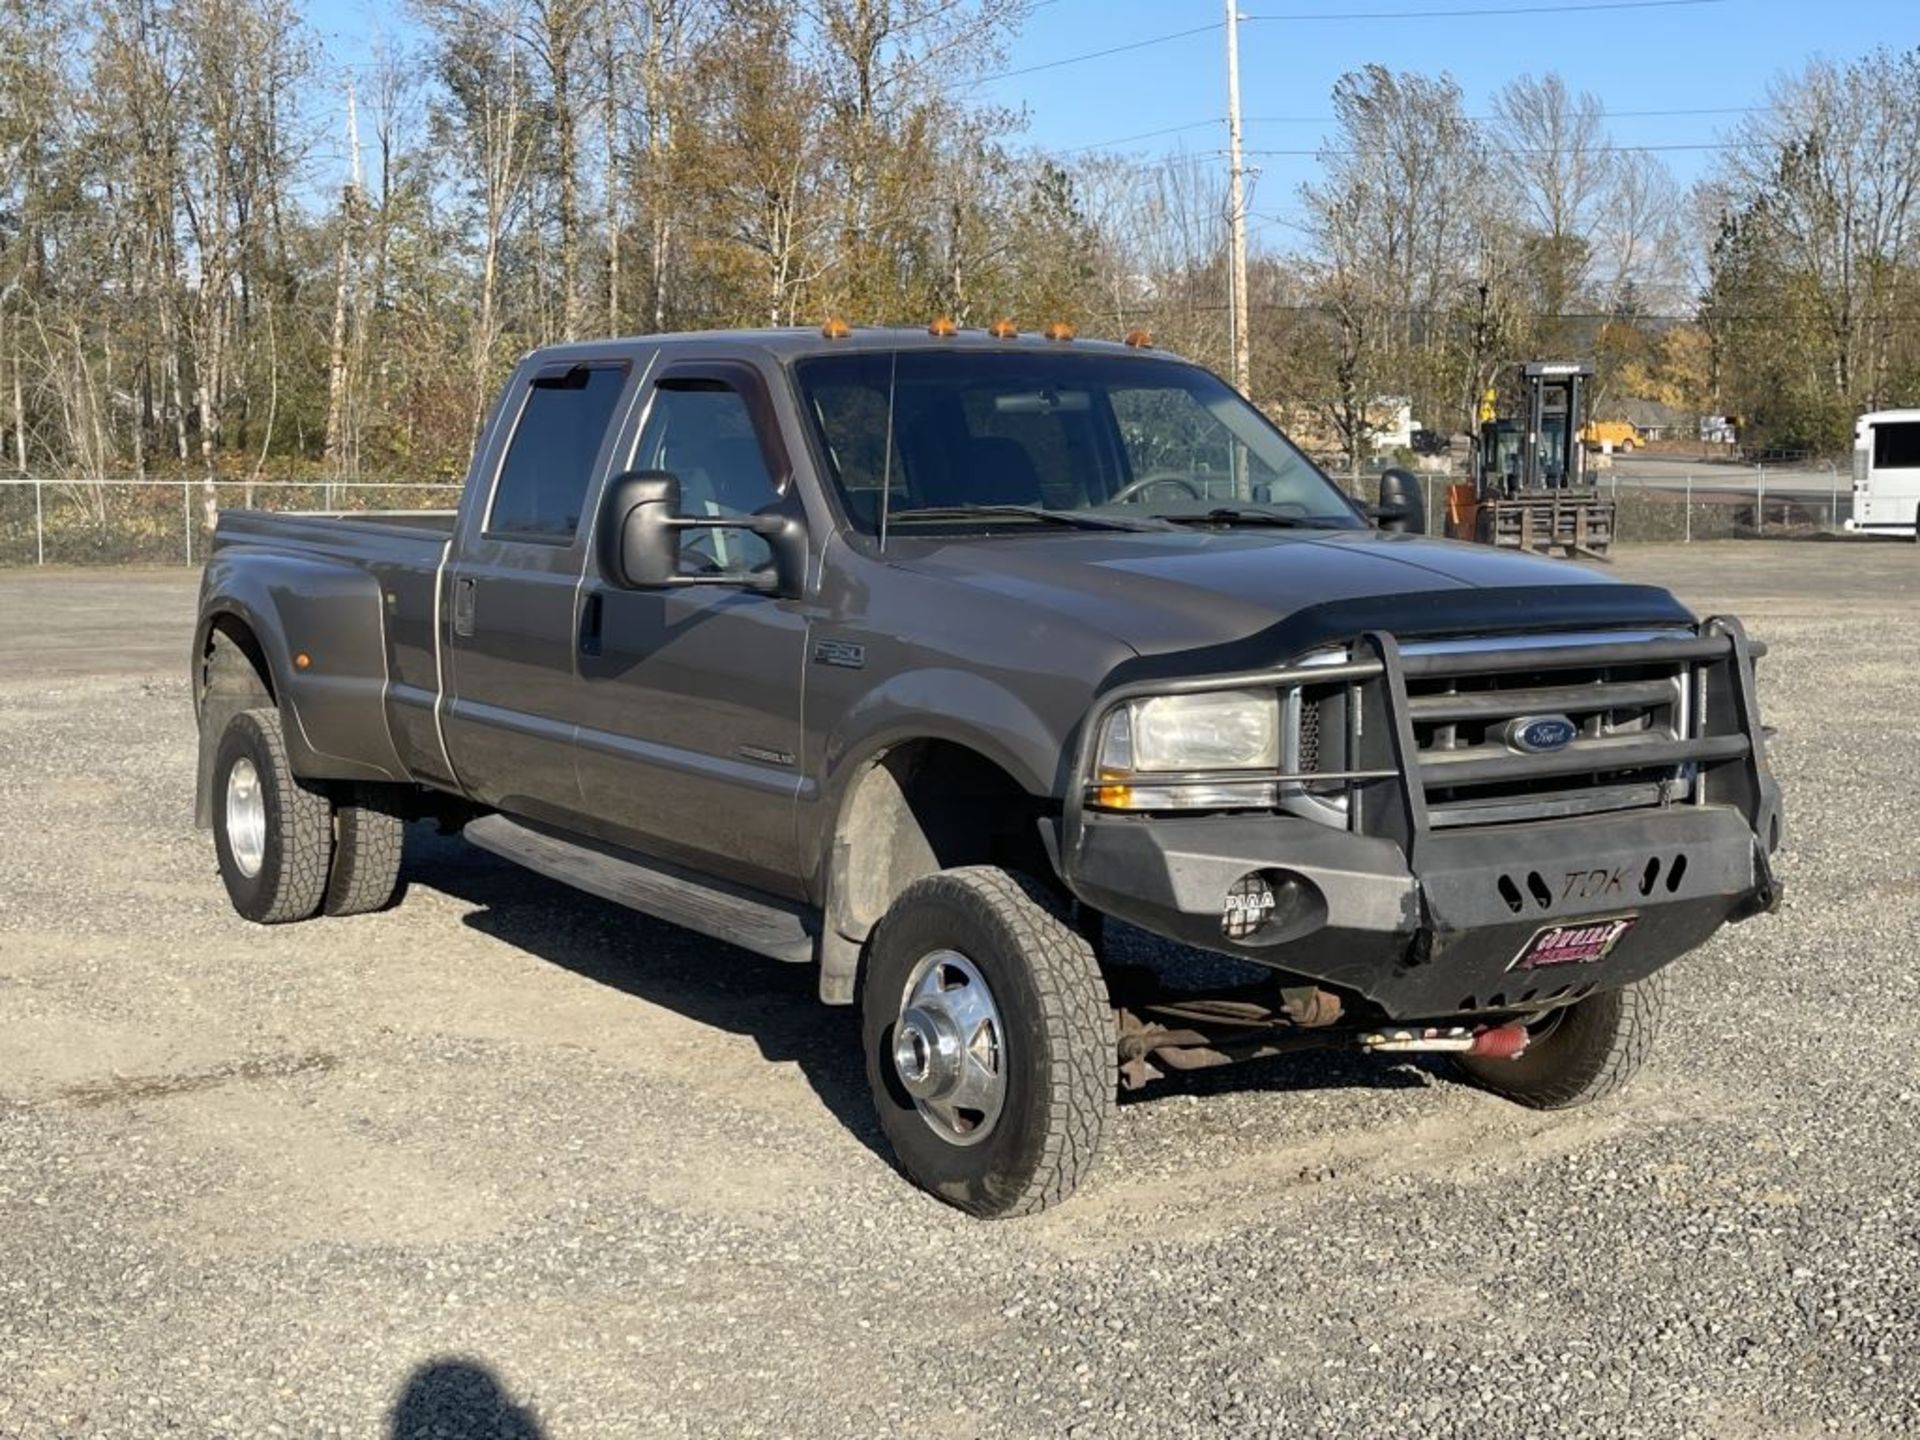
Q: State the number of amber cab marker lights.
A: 5